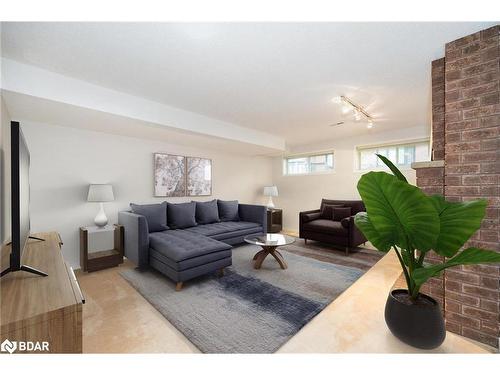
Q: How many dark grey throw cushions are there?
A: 4